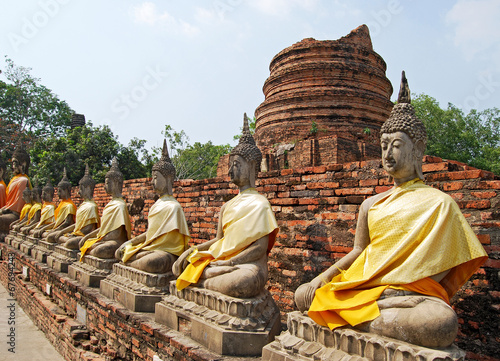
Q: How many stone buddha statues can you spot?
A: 11